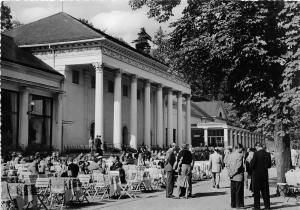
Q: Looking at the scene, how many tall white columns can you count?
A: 8